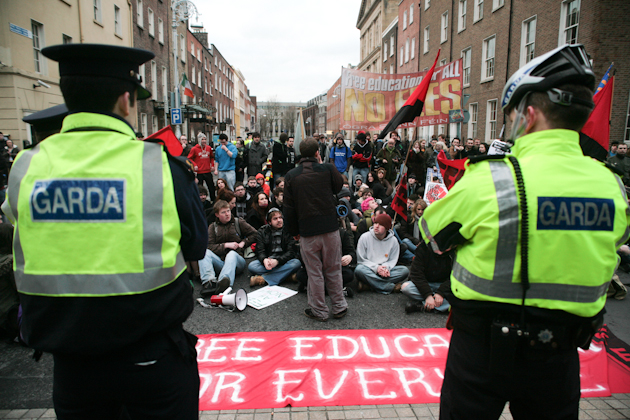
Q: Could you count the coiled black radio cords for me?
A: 1